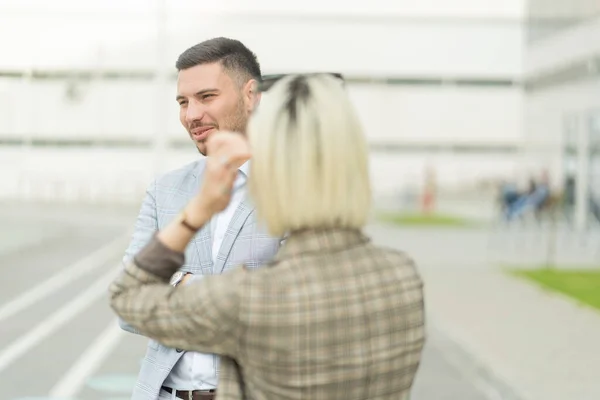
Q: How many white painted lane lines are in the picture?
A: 3